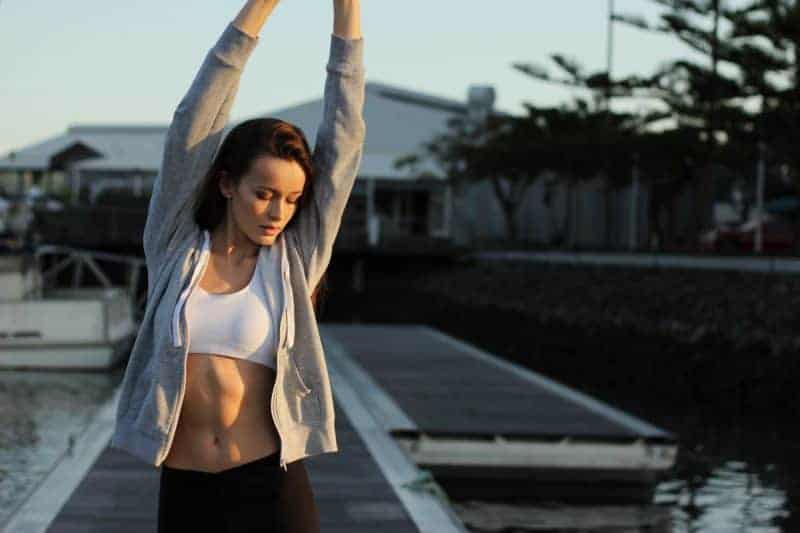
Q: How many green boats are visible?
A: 0